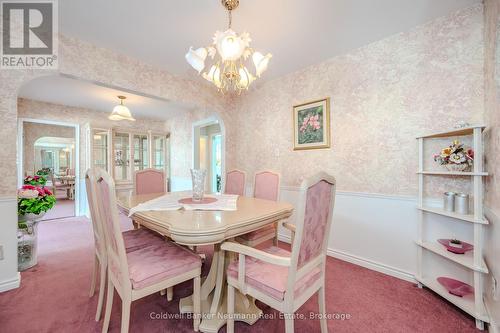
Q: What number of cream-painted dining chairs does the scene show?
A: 6